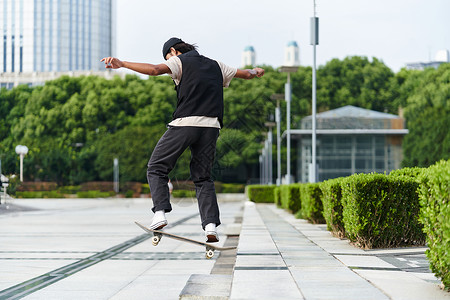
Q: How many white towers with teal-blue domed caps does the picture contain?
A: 2